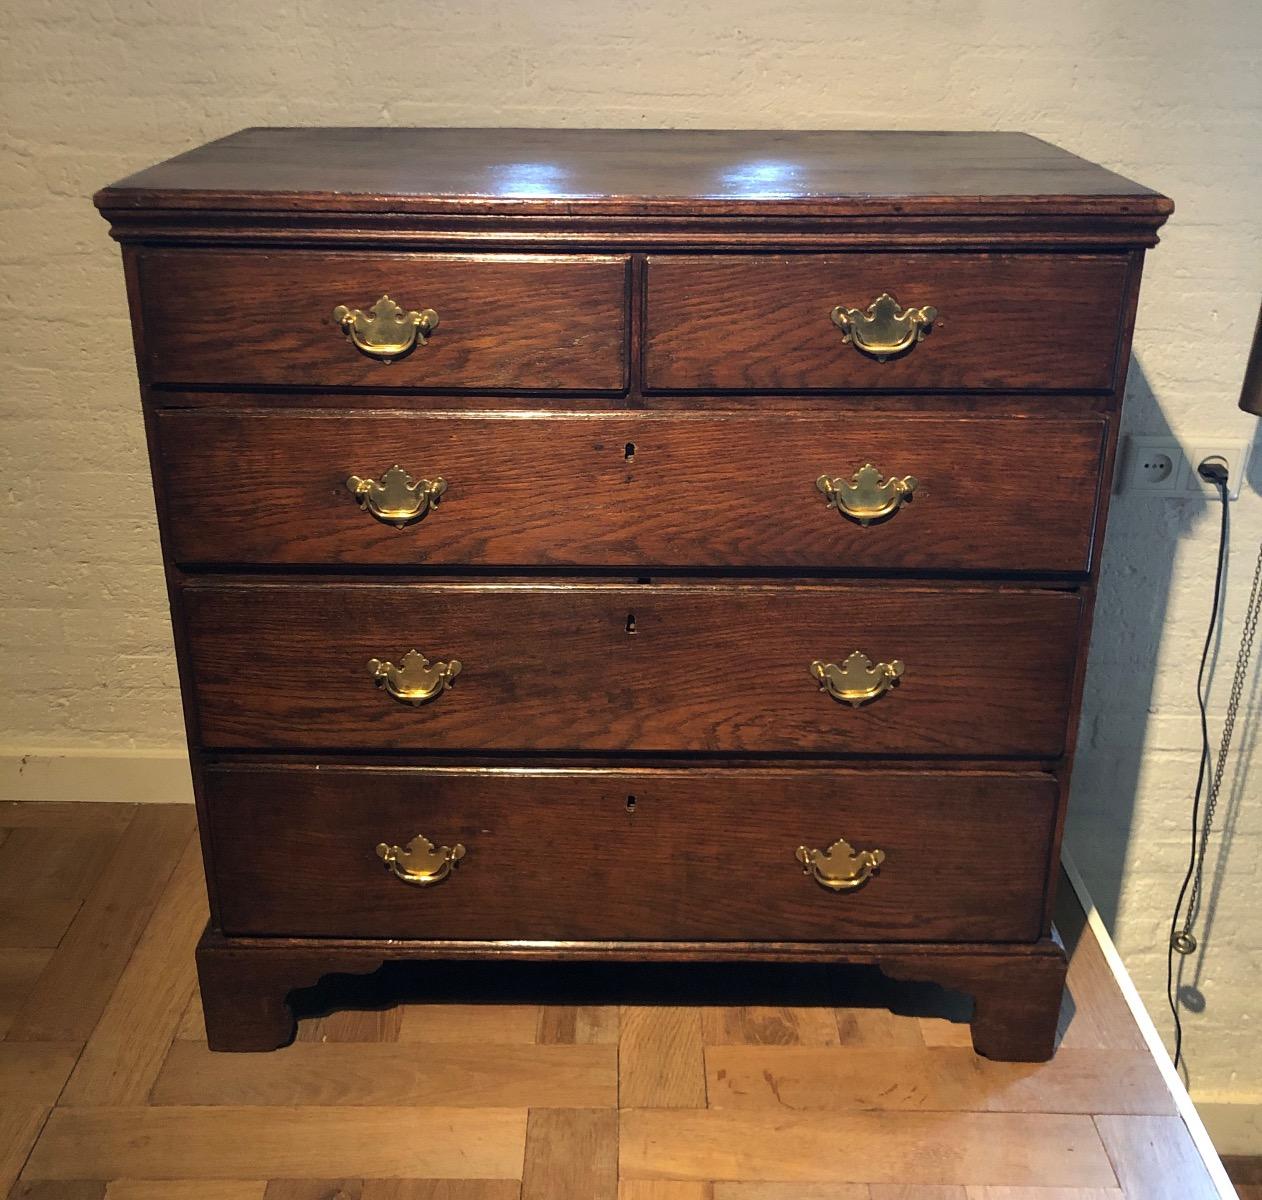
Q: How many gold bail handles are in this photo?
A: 8